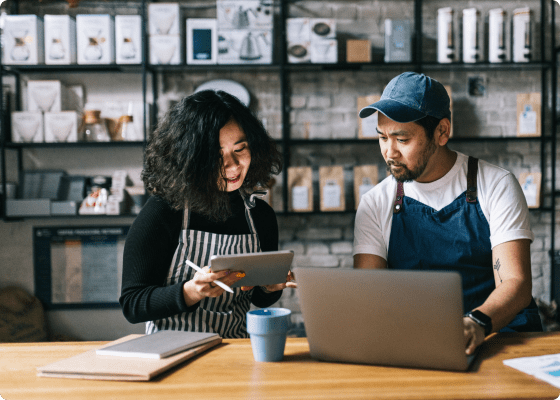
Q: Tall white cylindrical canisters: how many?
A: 4